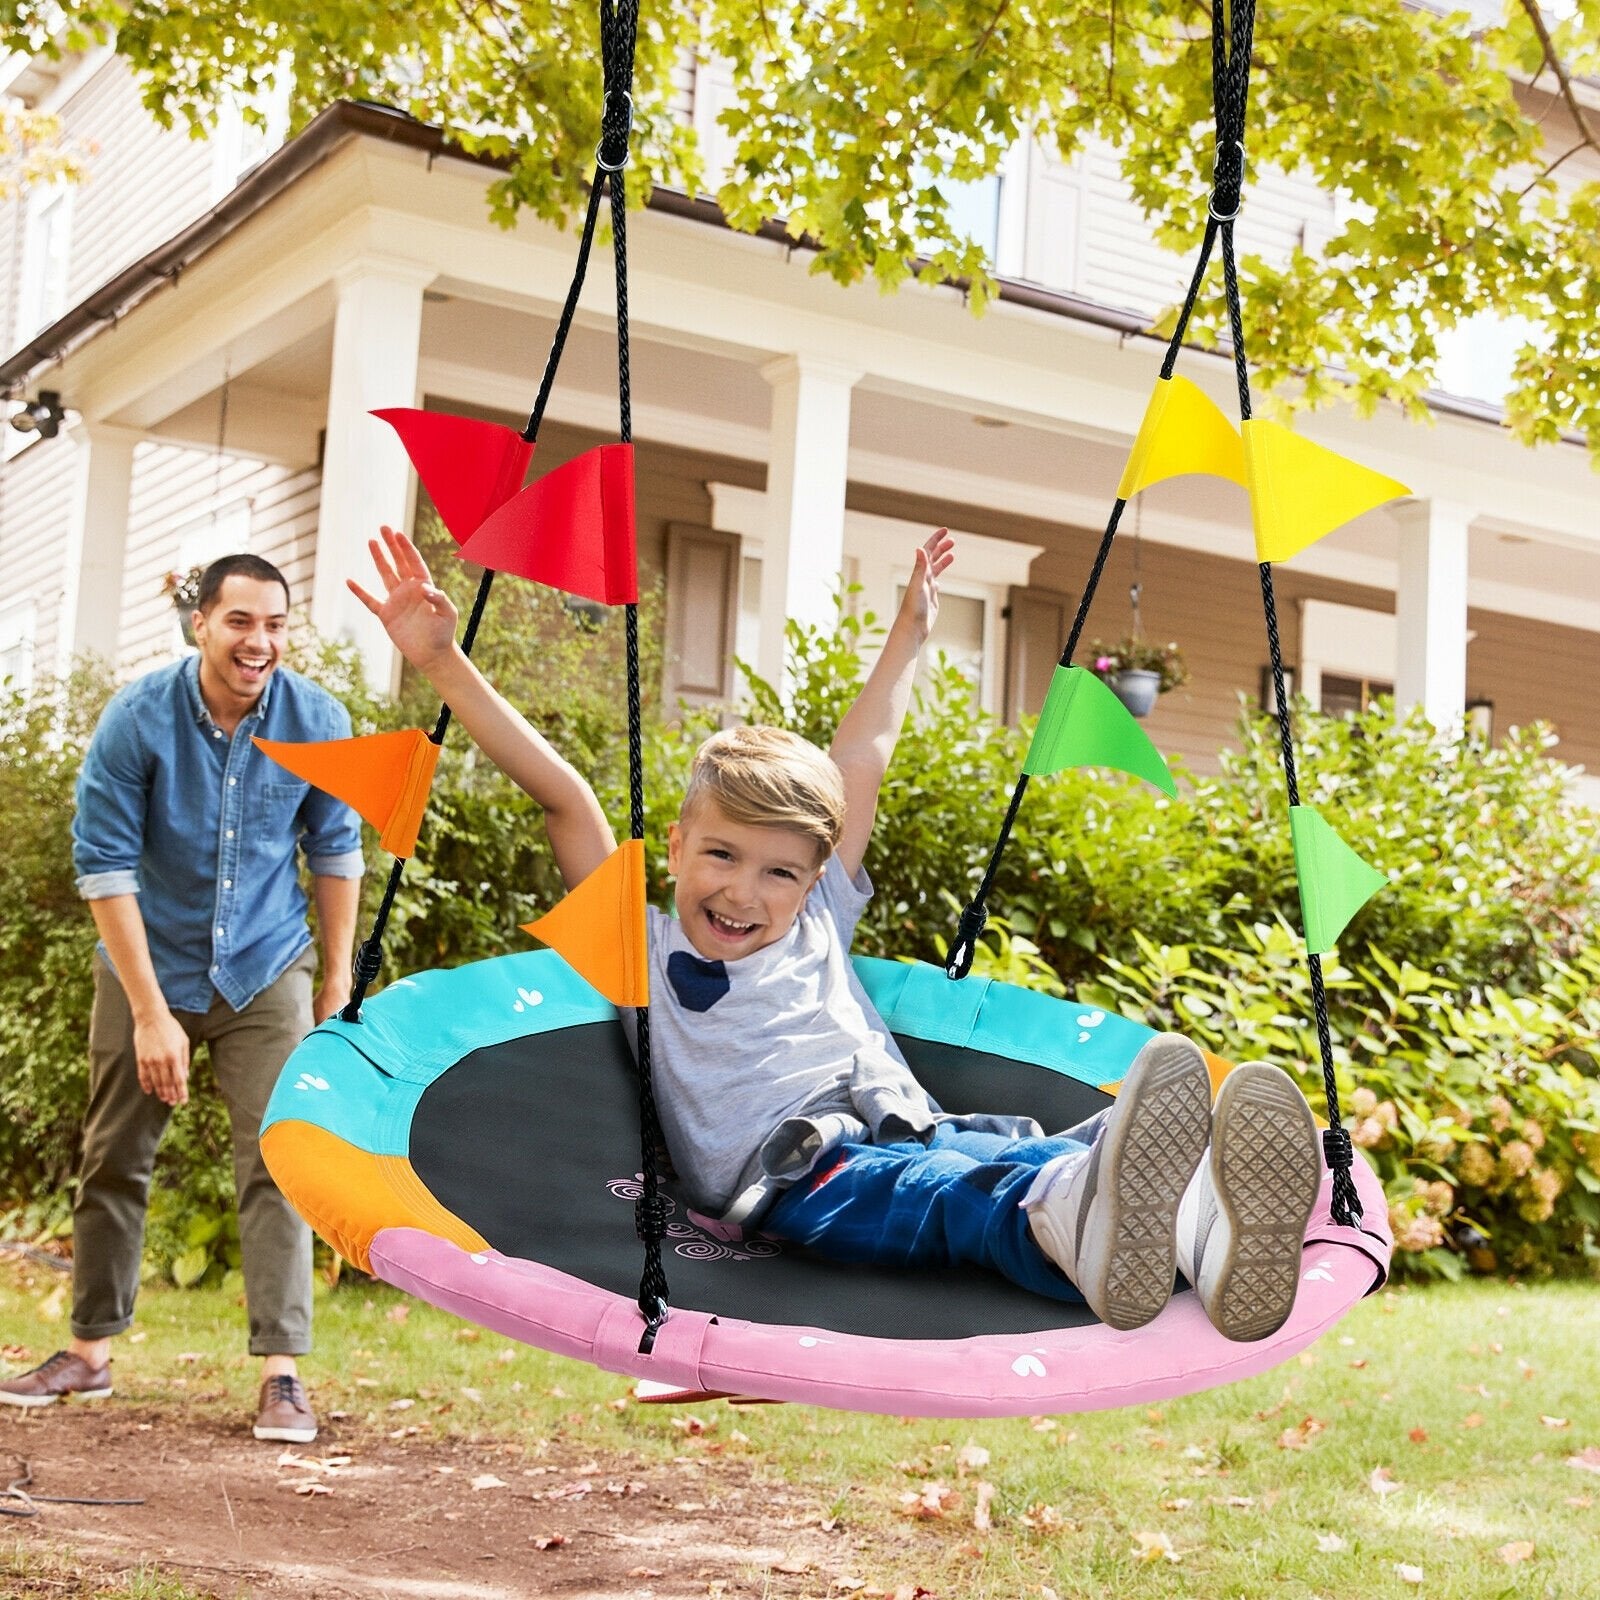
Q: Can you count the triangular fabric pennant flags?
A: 8